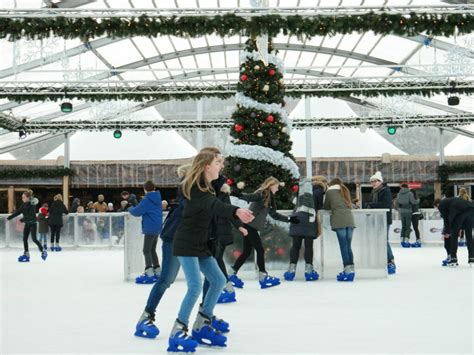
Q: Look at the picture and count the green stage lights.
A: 3